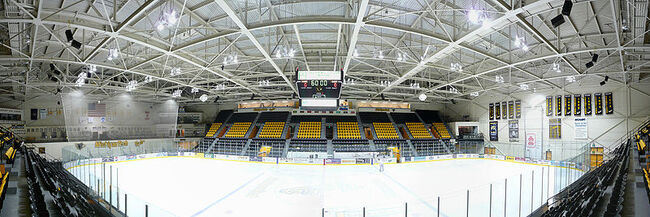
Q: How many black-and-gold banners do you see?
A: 12